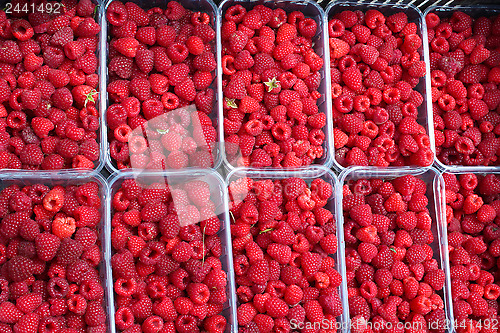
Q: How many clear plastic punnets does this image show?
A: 10